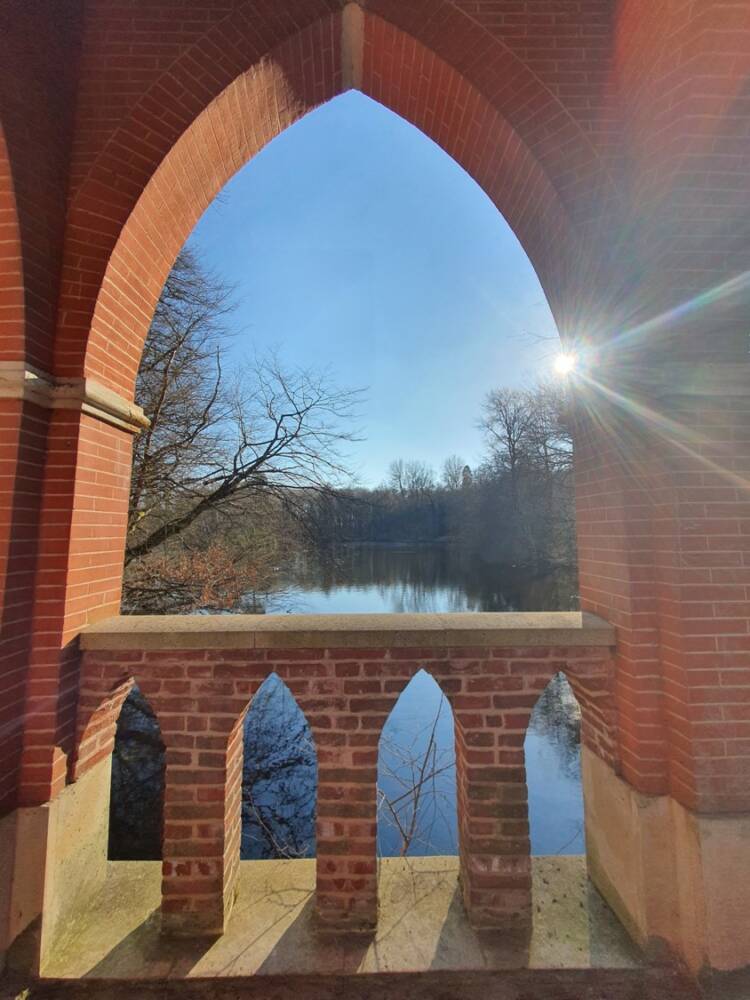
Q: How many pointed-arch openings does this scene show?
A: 5